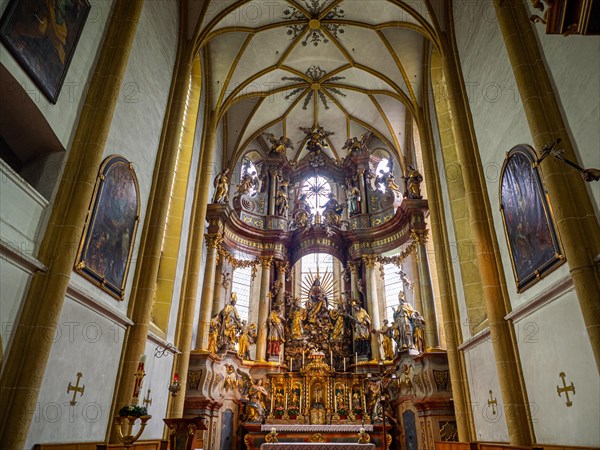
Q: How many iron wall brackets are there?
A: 1